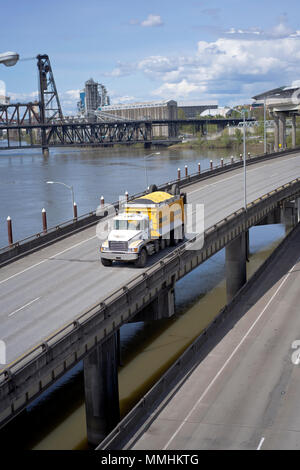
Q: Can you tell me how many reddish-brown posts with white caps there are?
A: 13